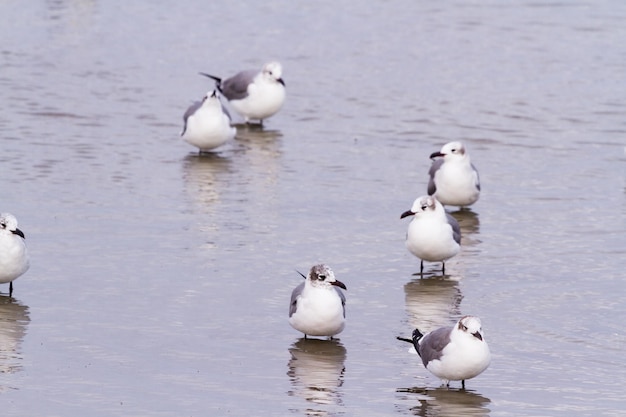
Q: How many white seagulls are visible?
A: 7